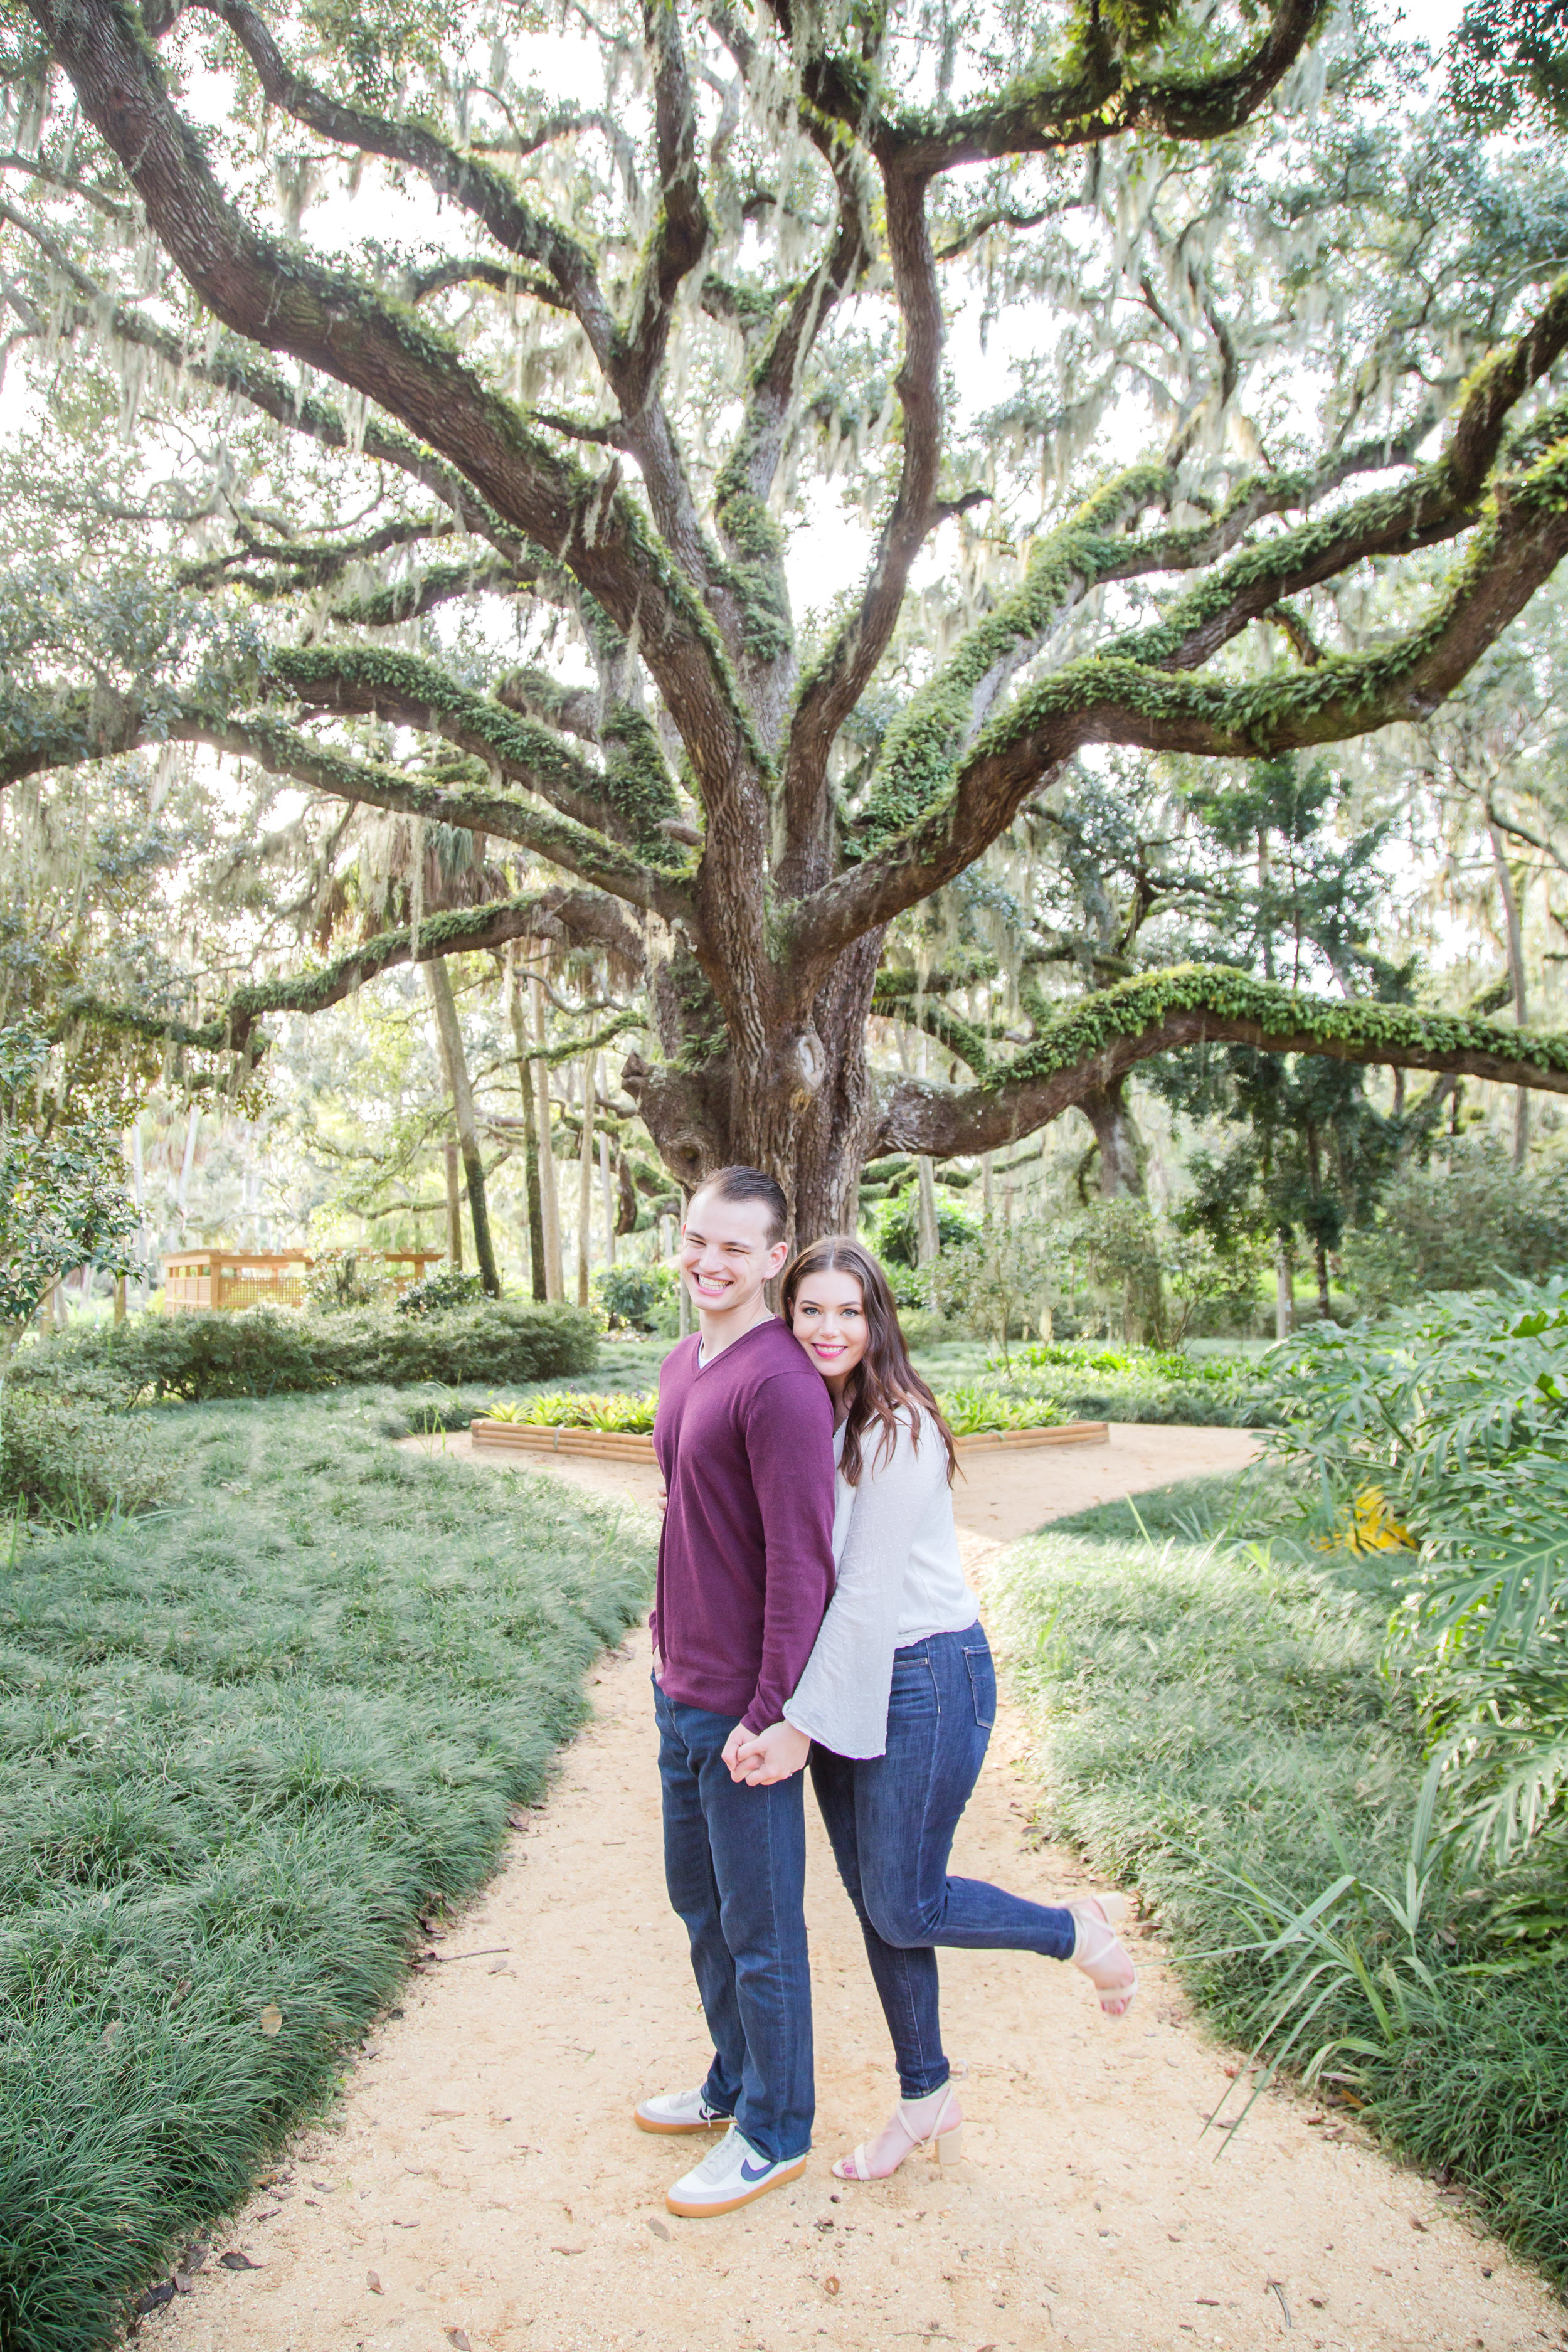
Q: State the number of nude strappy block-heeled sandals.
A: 2